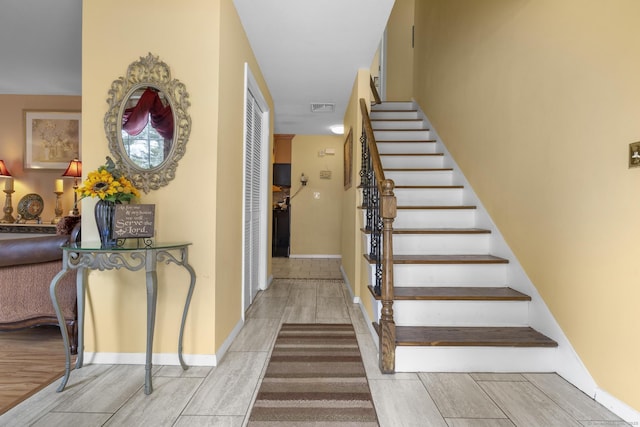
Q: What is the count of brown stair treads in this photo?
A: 13